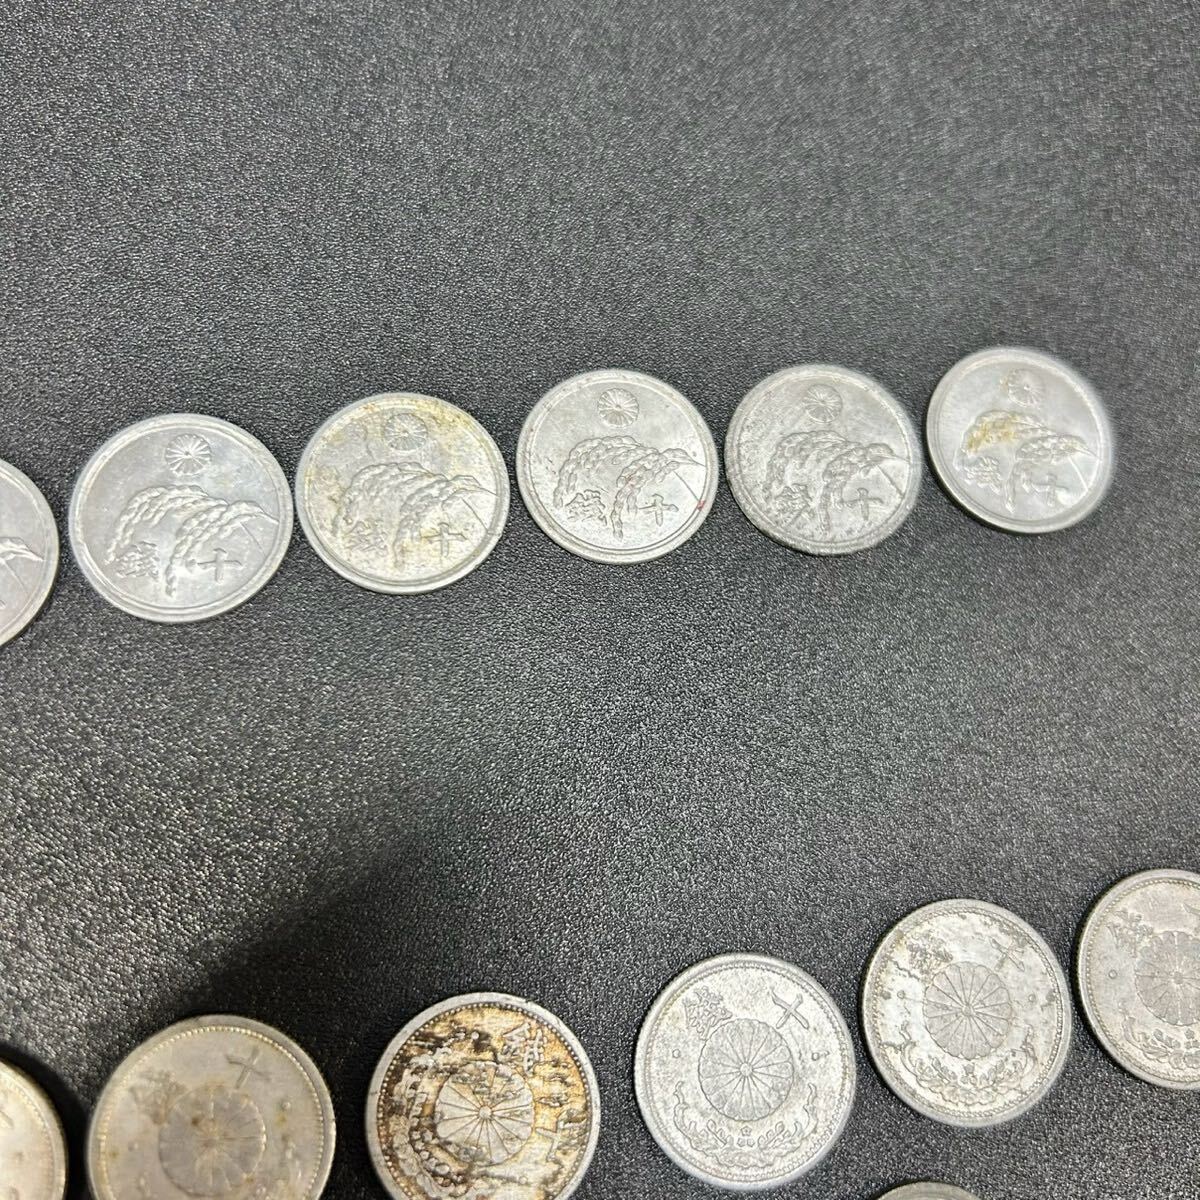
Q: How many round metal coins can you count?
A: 13